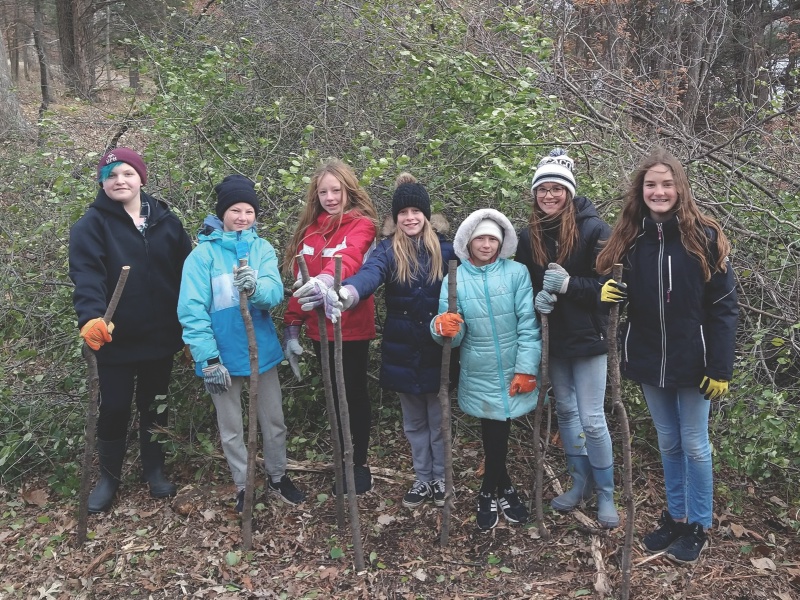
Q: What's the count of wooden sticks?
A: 7